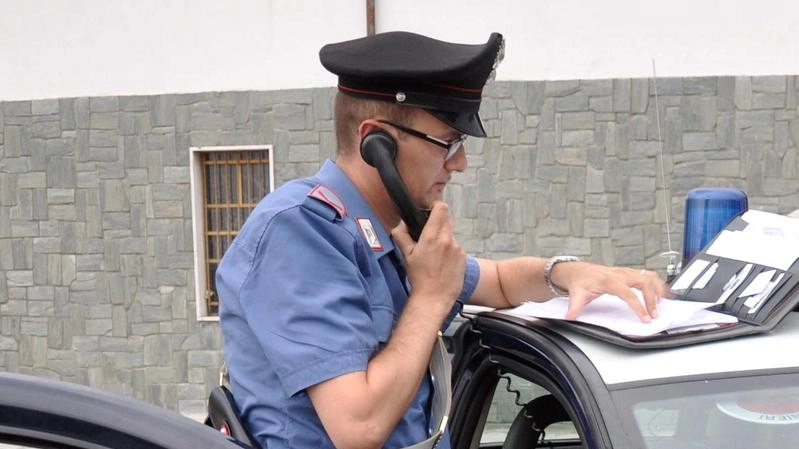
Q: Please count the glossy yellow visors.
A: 0